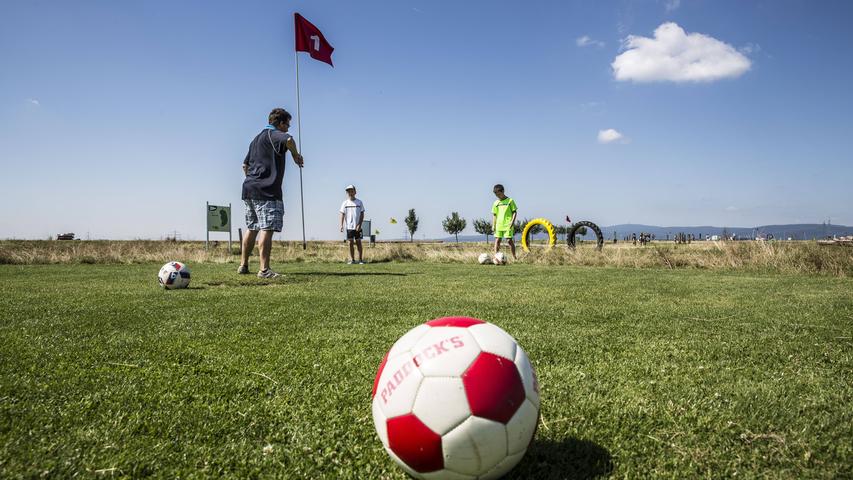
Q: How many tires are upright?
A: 2